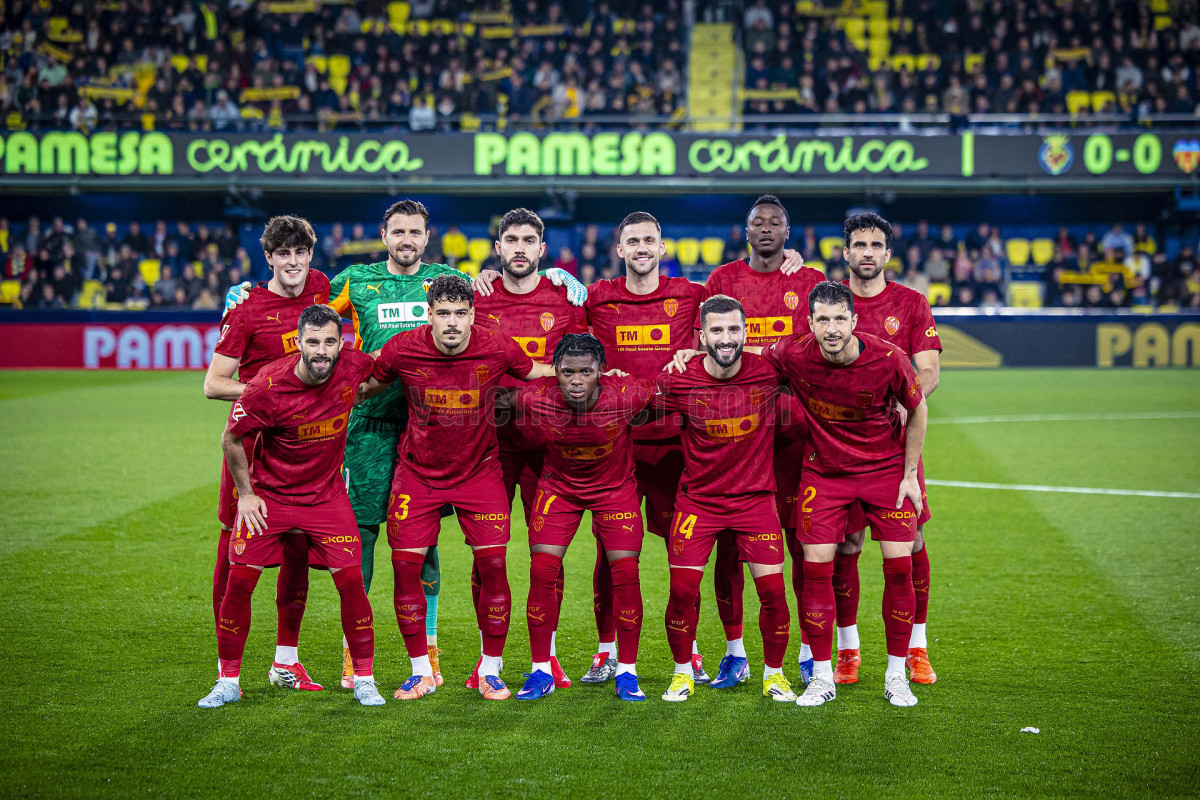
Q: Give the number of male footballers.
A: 11